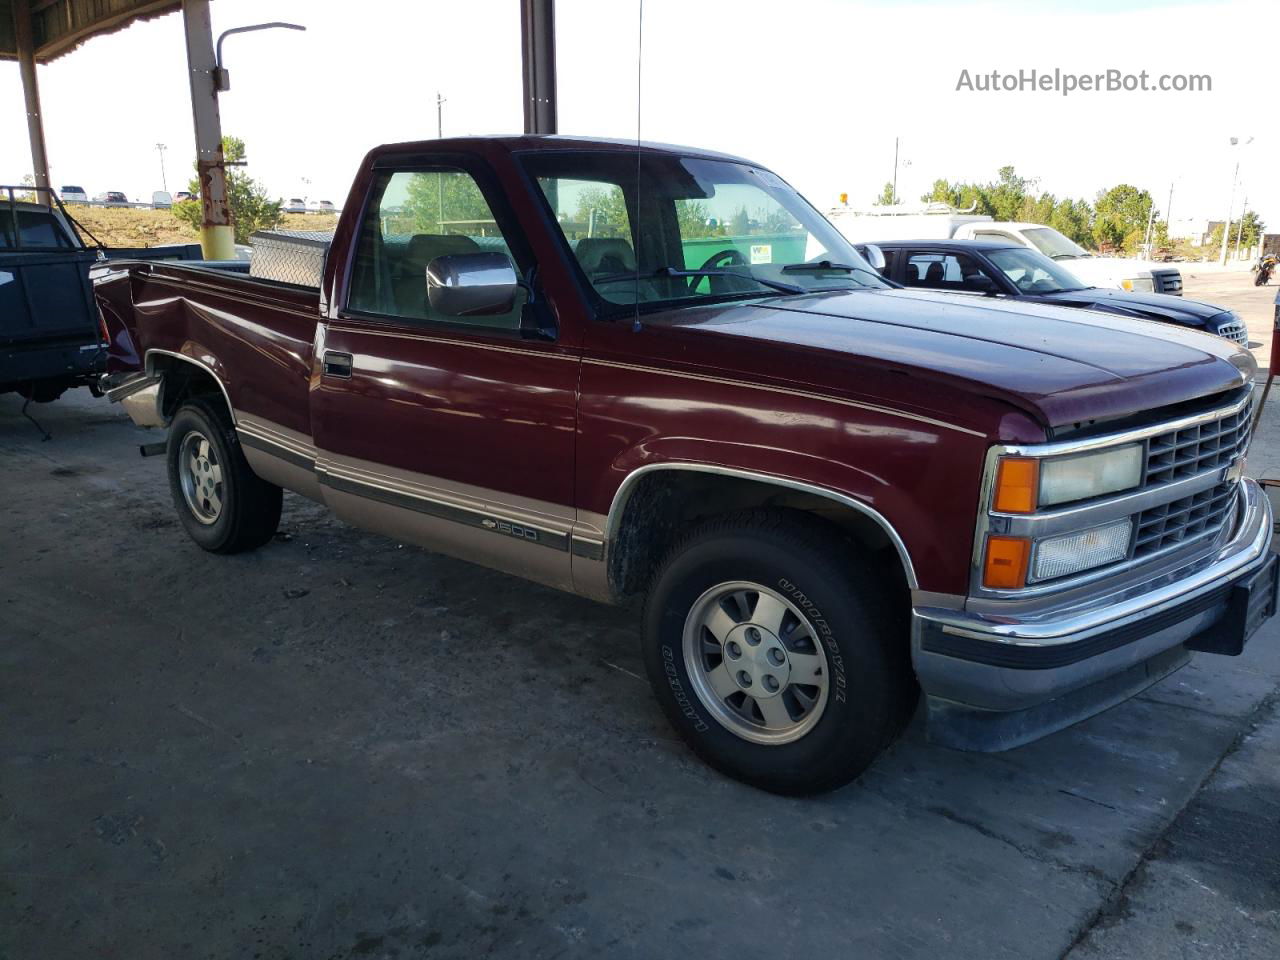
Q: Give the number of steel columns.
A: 3